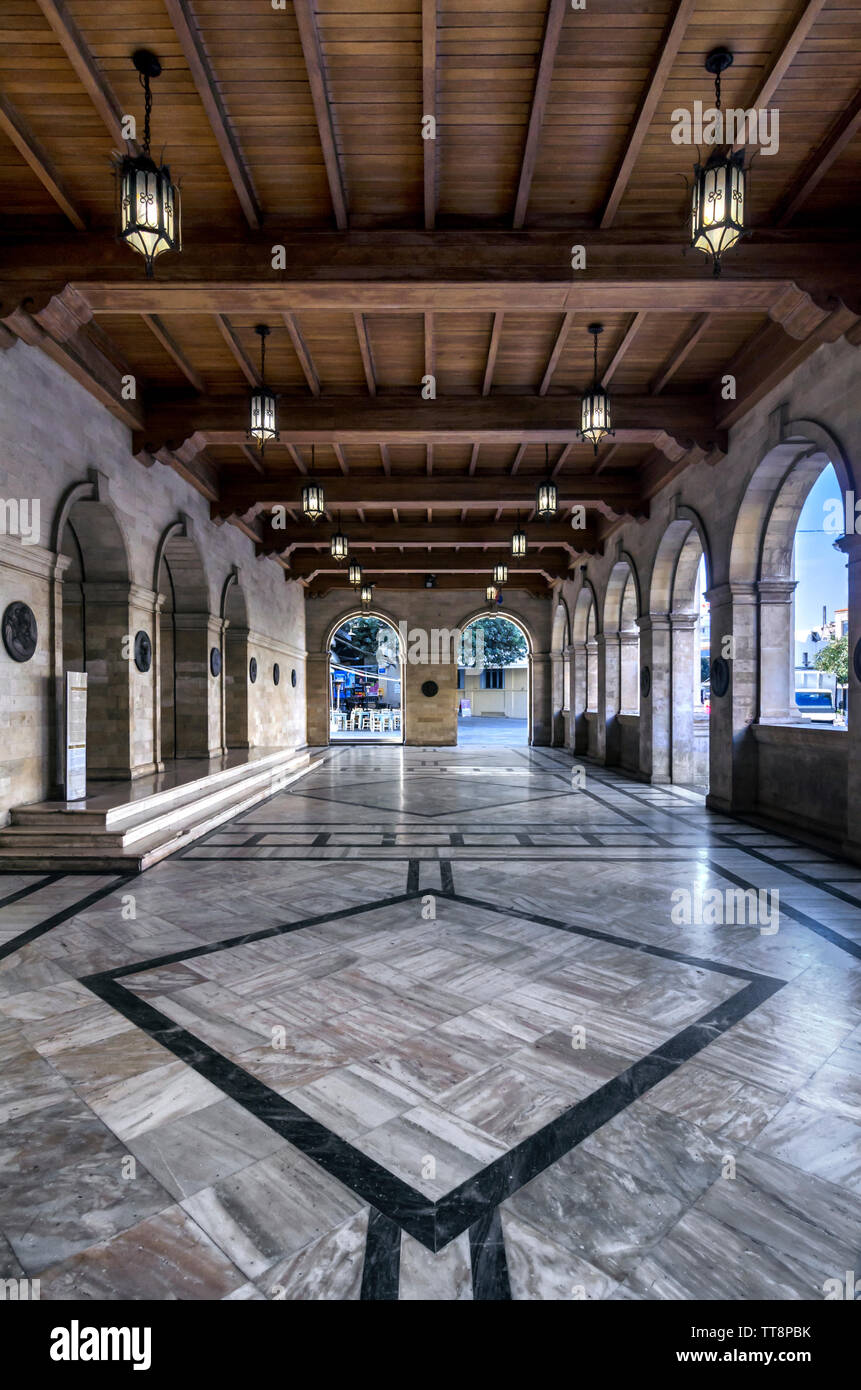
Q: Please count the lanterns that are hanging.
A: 12